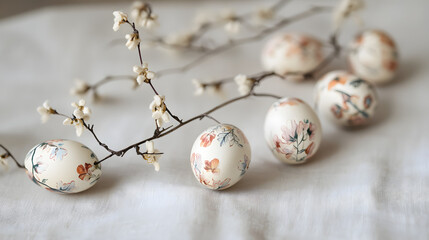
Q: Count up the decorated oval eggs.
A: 6